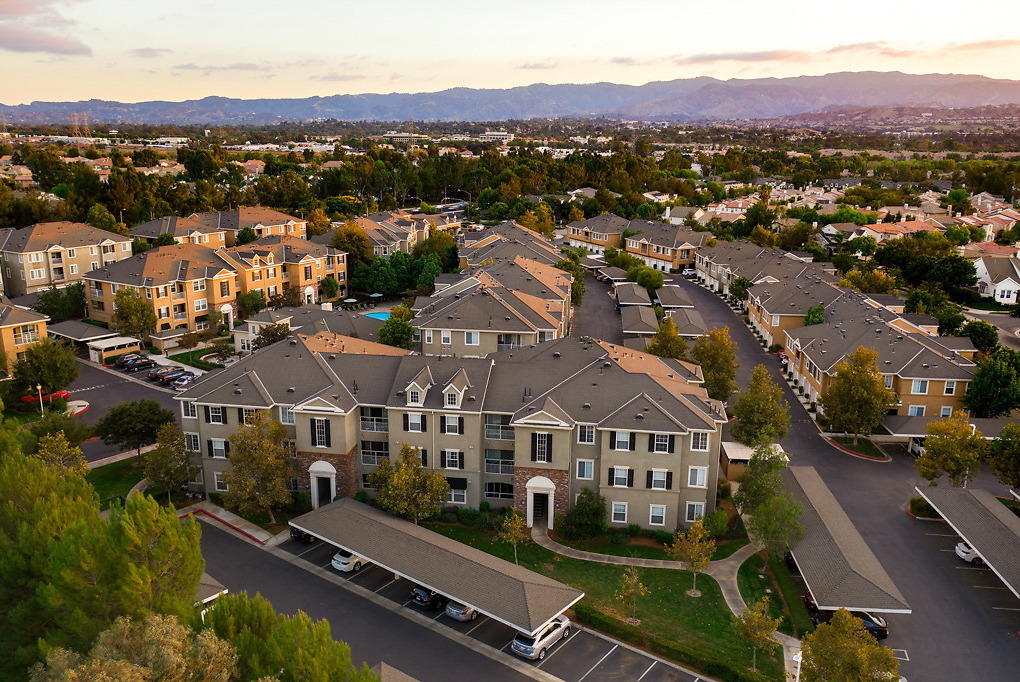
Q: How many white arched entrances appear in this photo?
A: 4